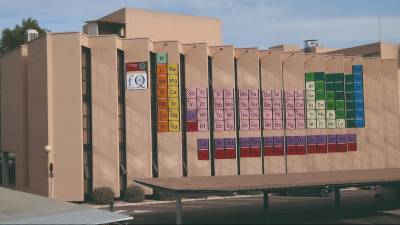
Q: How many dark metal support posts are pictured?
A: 3